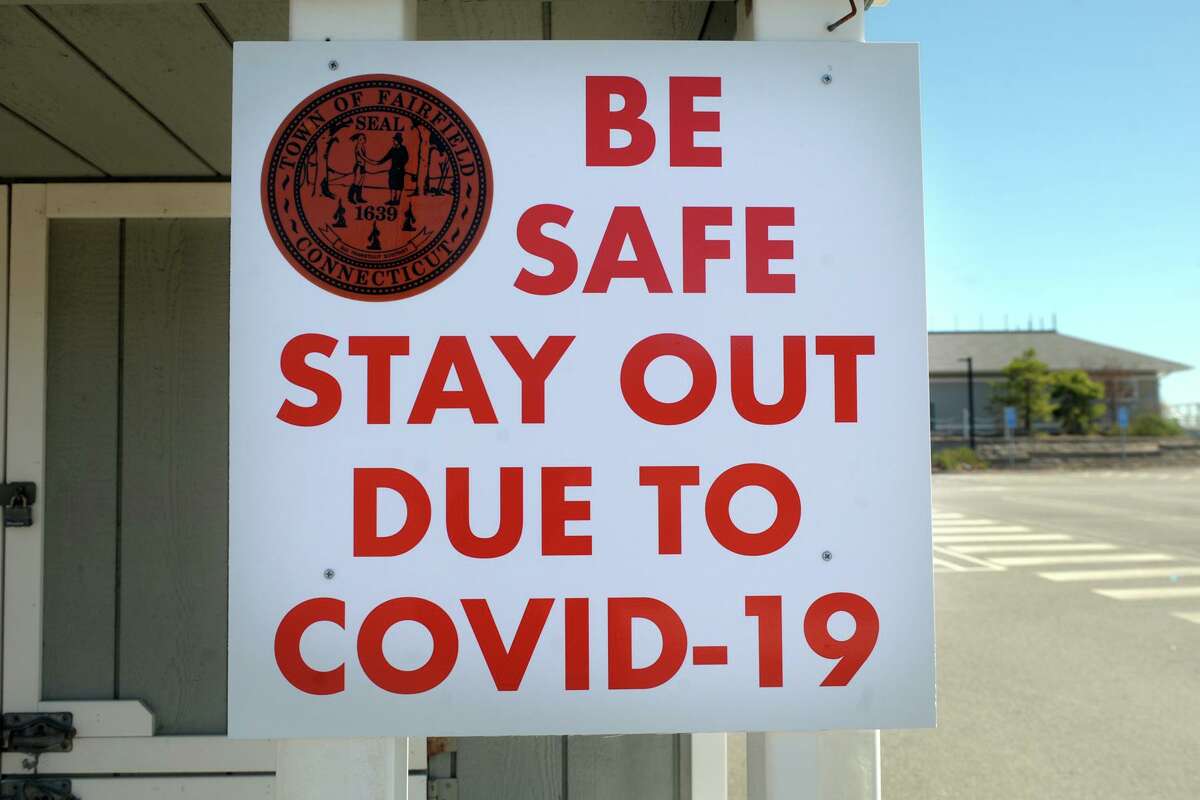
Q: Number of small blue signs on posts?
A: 2